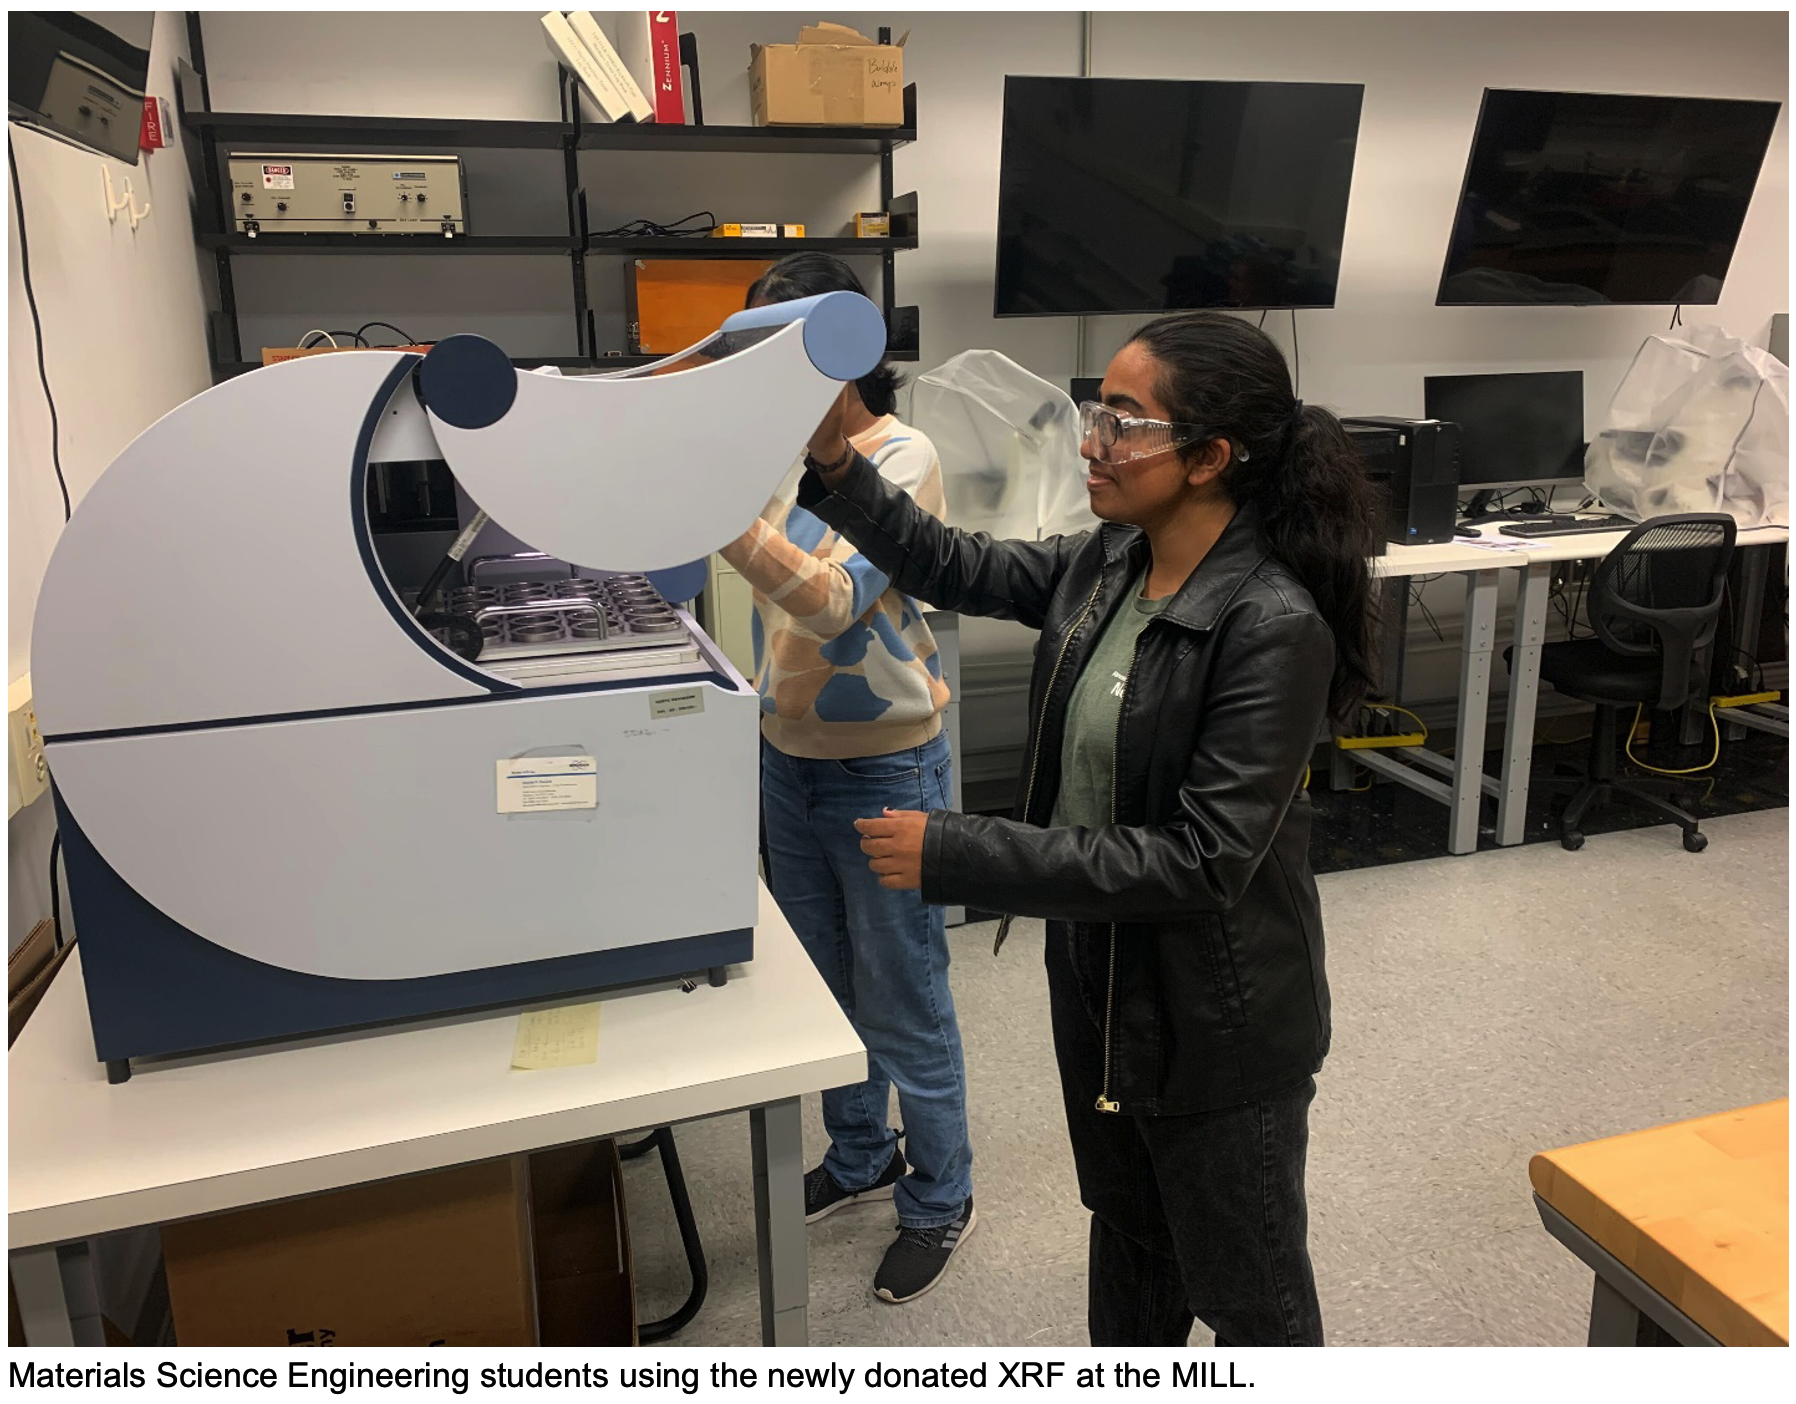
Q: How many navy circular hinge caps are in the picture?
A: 1